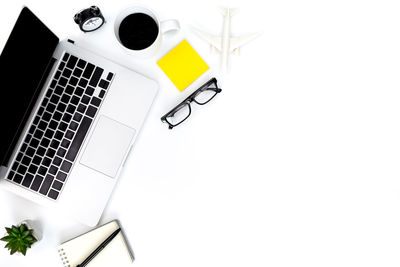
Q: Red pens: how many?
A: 0